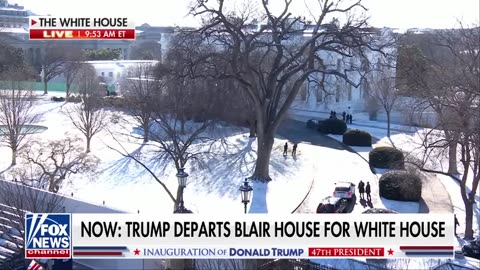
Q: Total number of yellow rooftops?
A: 0